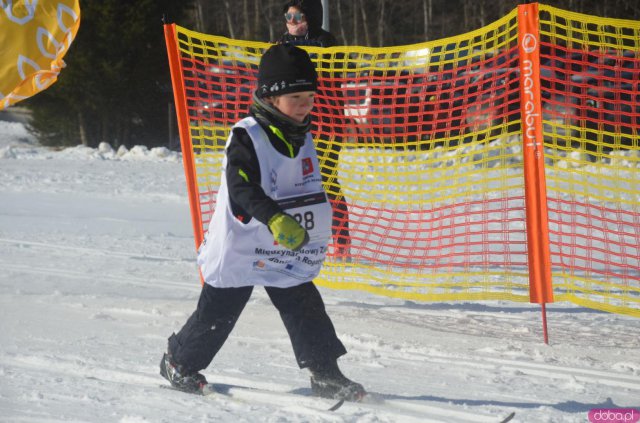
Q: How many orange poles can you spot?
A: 2